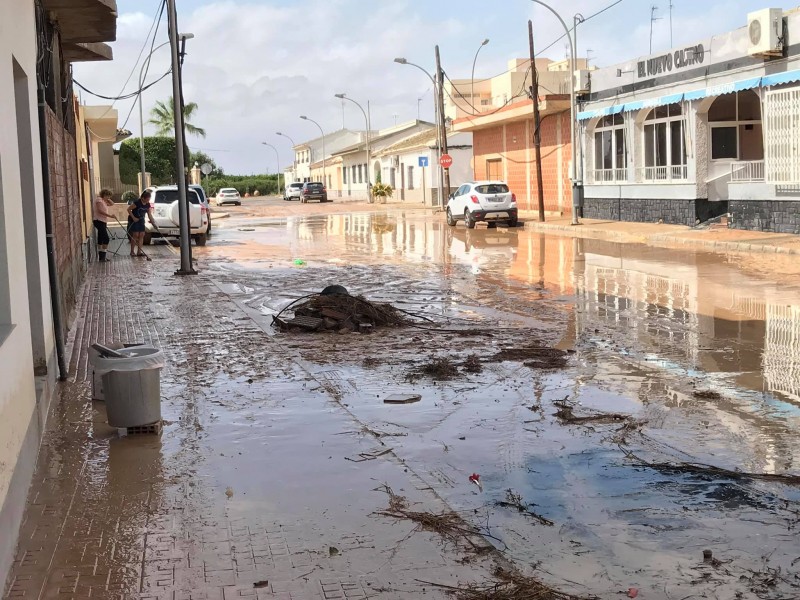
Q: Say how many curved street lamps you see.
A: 8